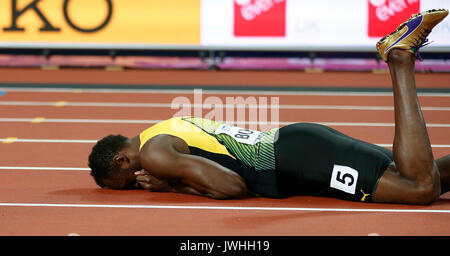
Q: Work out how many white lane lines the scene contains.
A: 6